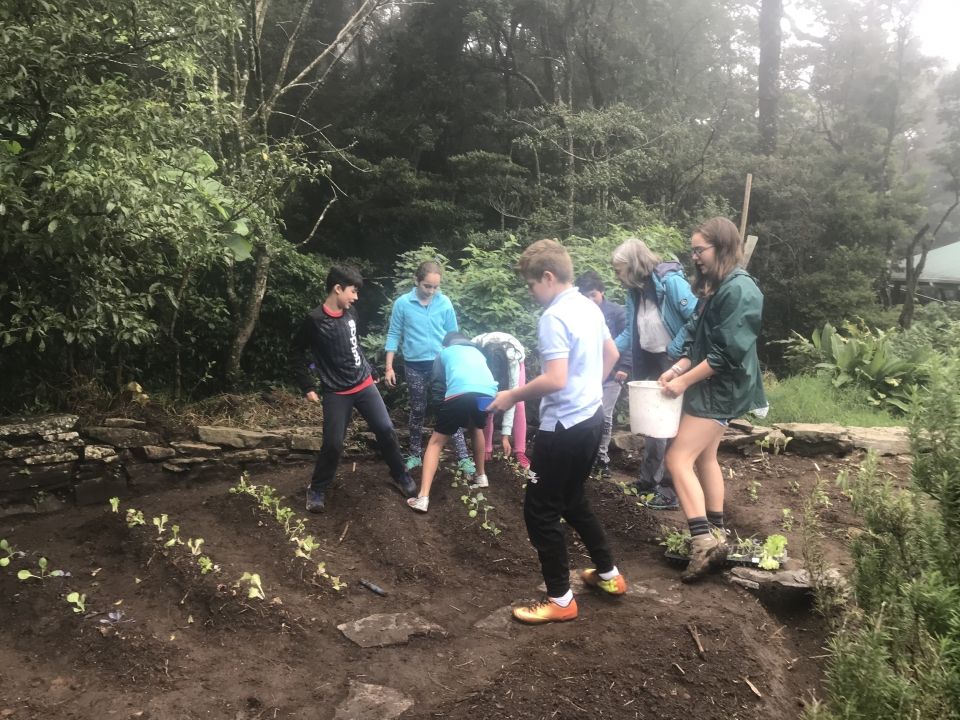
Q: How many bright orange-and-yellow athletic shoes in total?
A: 2